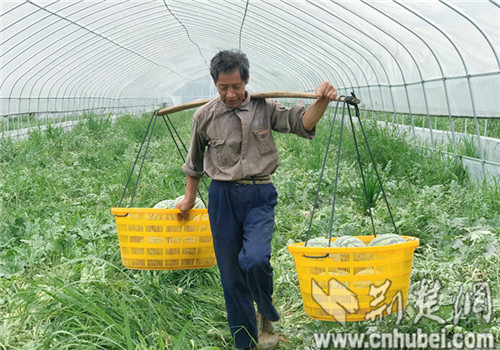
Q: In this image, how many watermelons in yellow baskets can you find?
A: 5